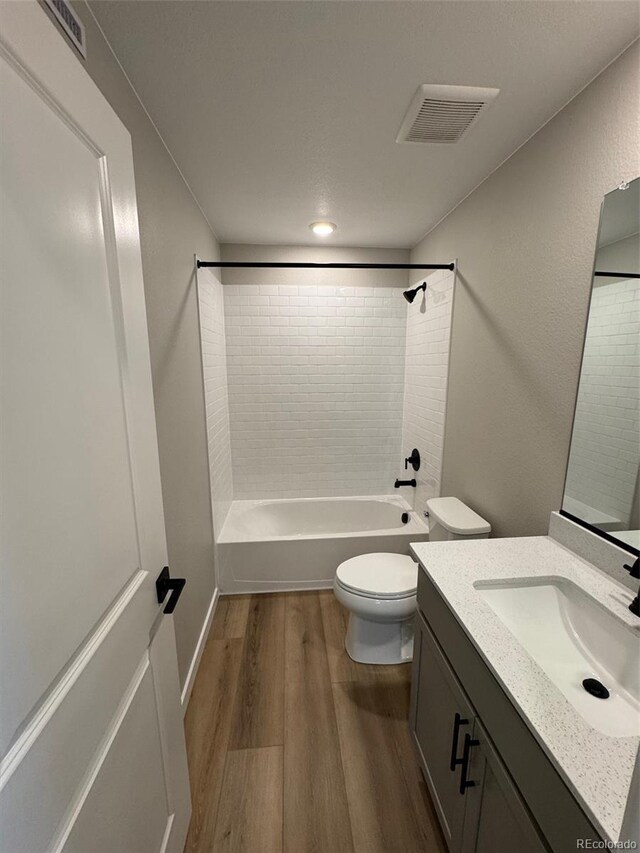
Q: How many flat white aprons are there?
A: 1